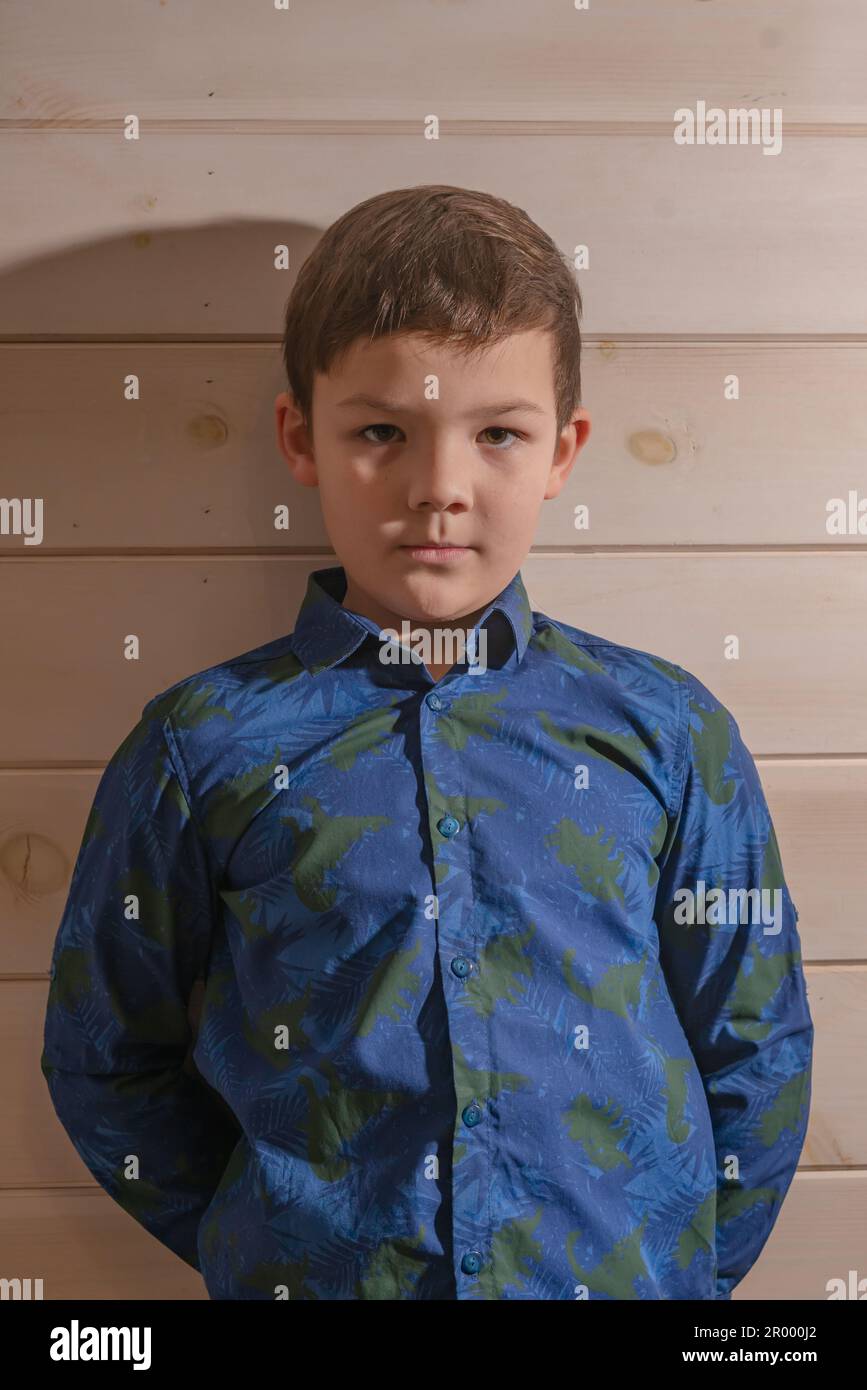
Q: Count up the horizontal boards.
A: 7